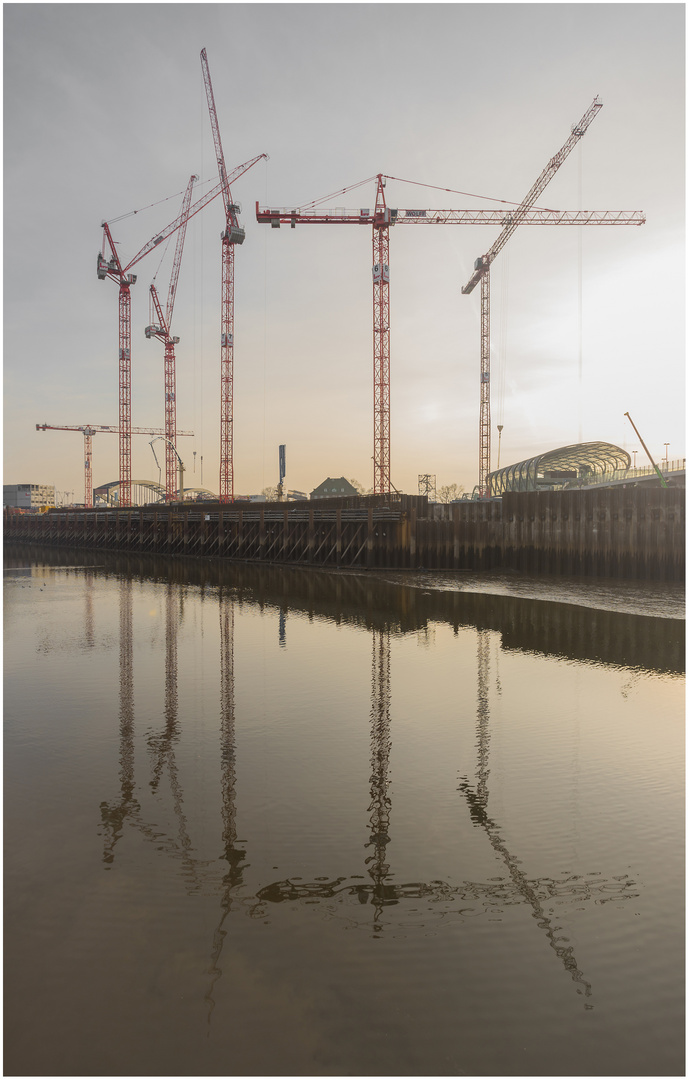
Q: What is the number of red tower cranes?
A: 6